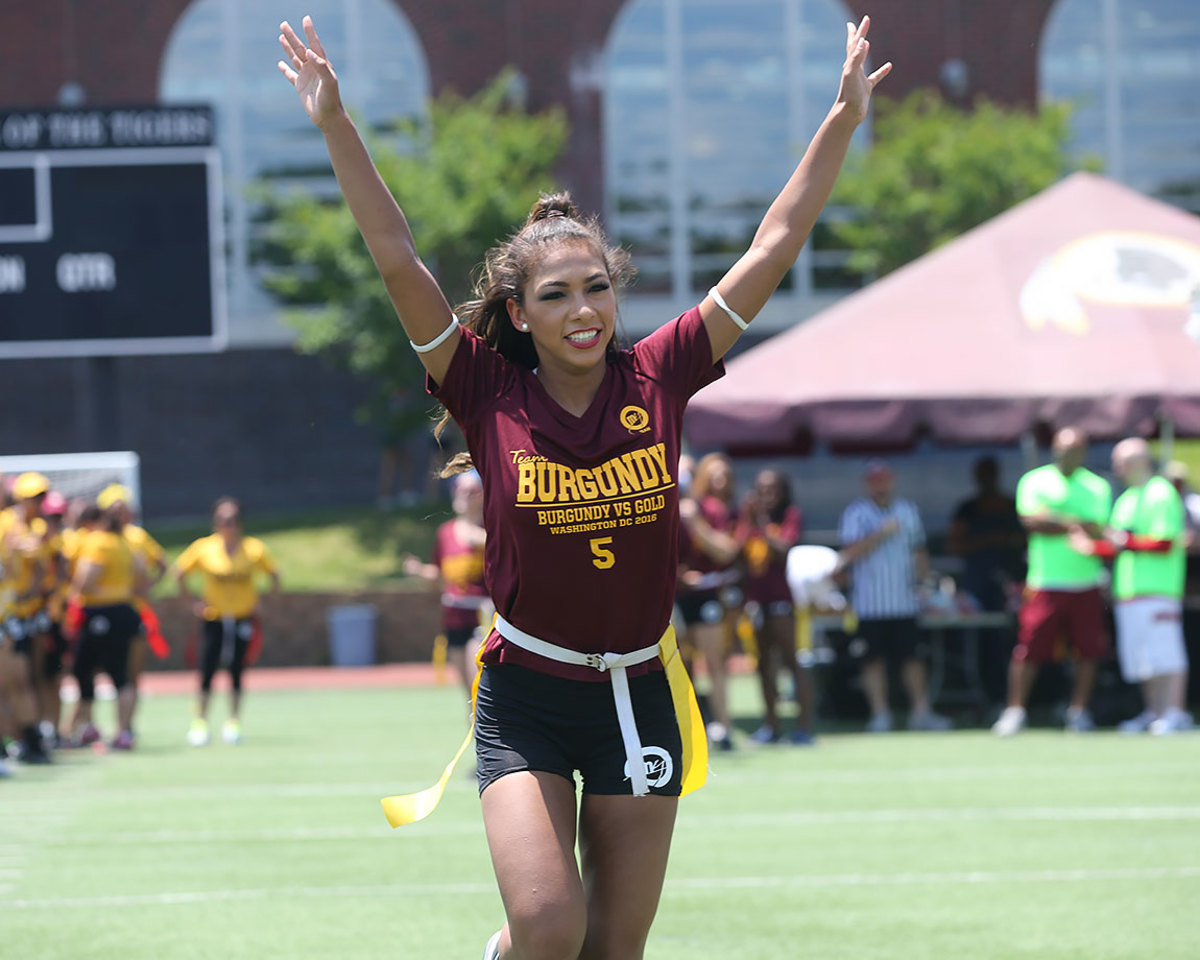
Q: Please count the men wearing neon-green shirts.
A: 2